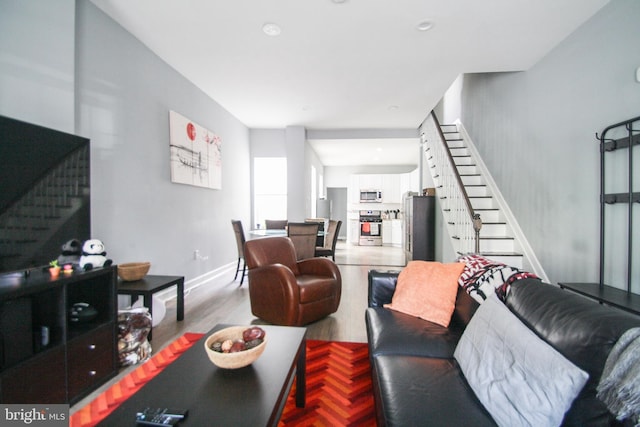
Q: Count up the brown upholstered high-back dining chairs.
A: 4